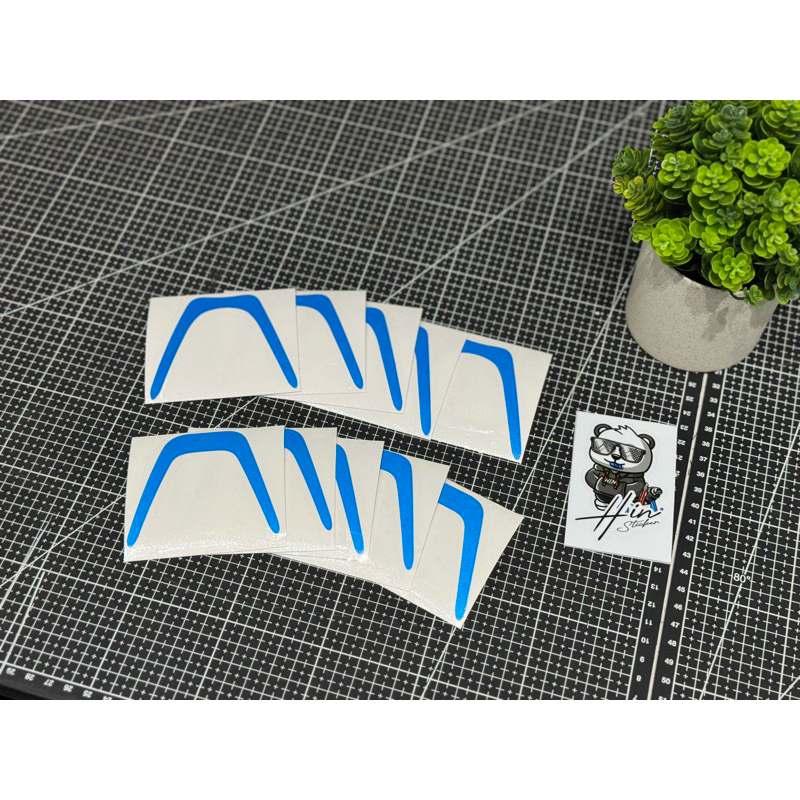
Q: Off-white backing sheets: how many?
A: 10